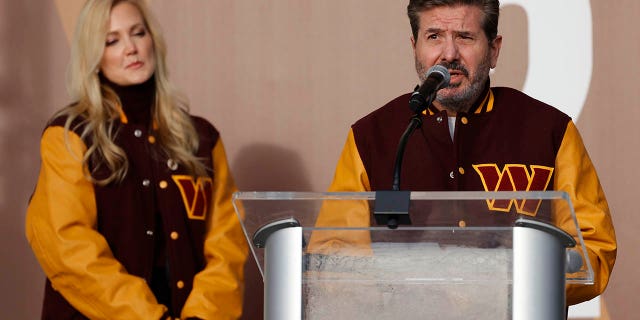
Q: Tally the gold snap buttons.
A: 7